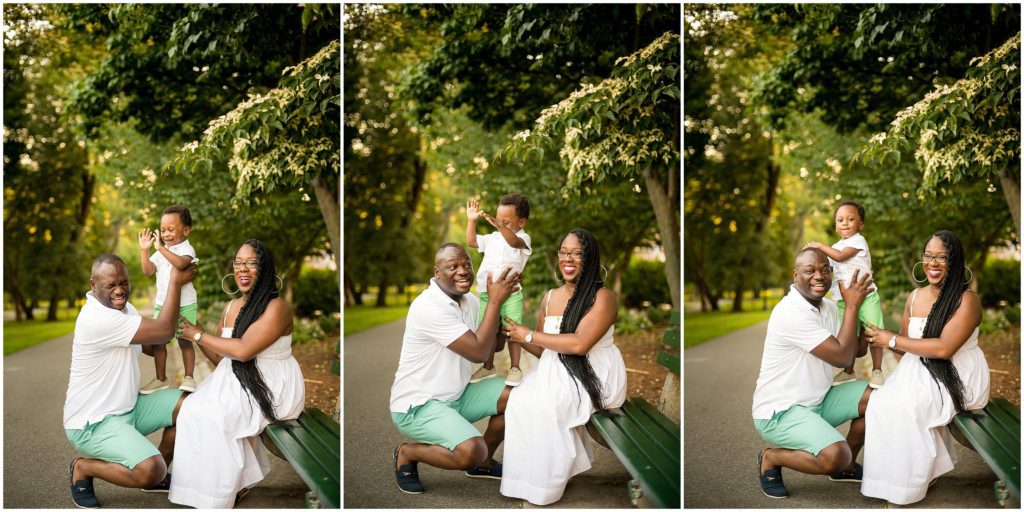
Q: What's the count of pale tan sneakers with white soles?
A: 6